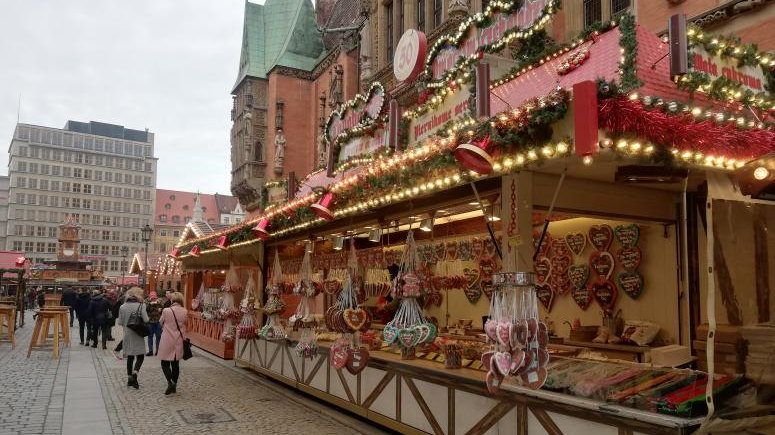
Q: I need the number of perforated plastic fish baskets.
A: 0